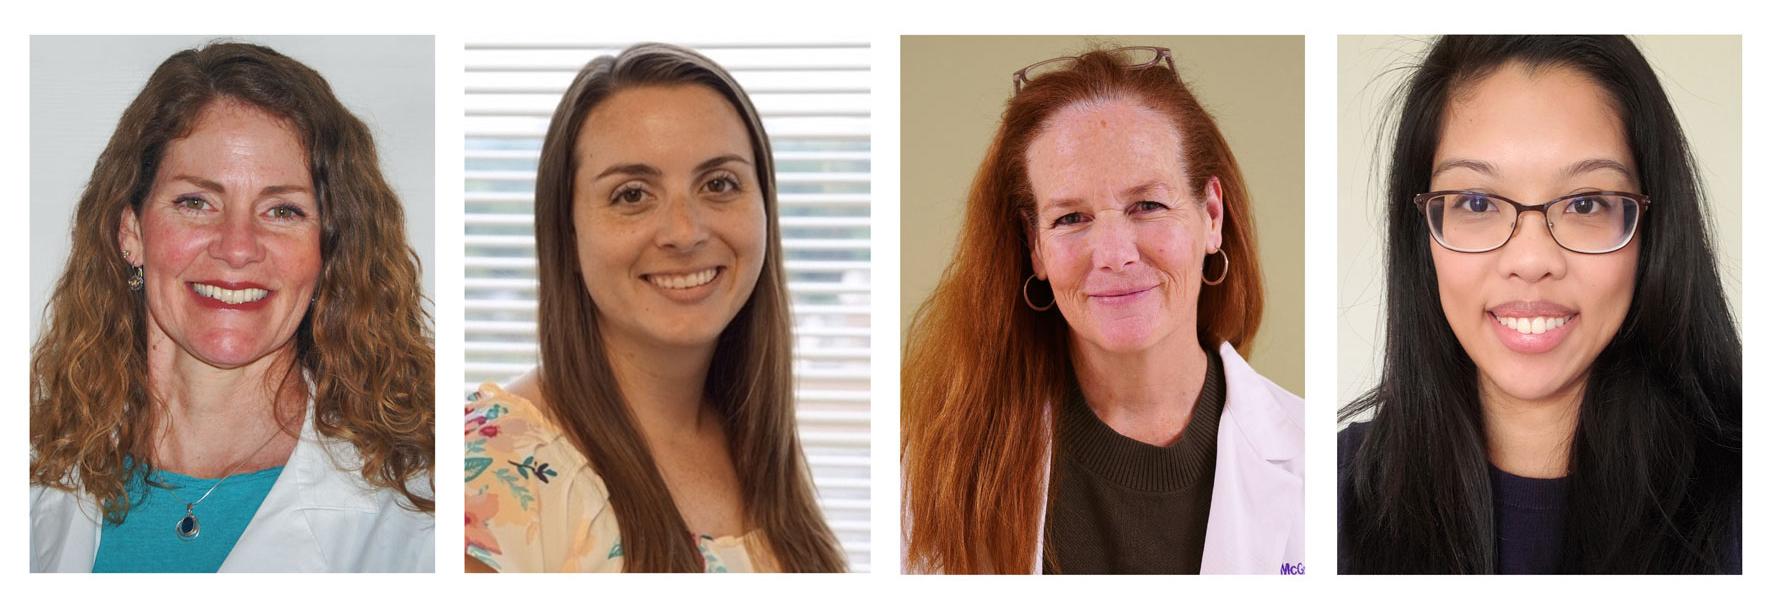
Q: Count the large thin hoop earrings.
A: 2